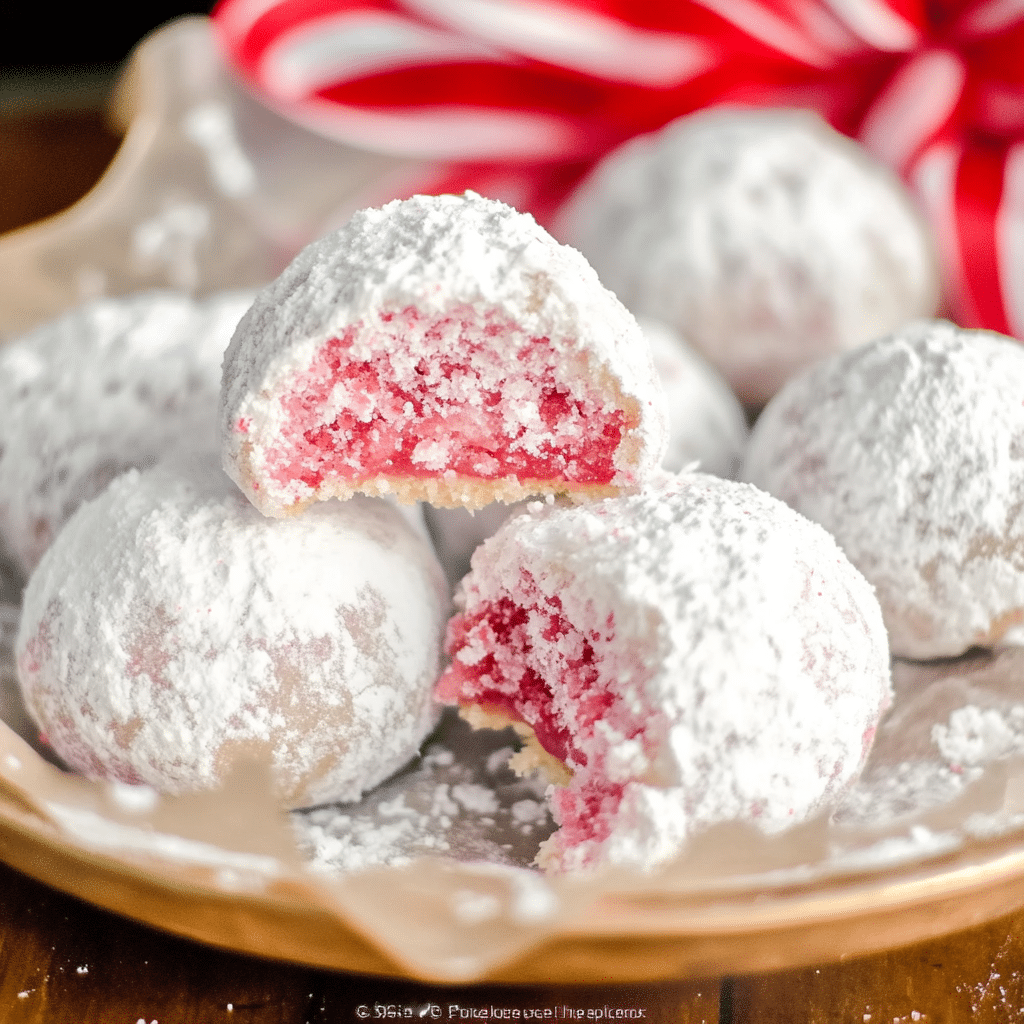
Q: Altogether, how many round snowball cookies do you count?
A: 7